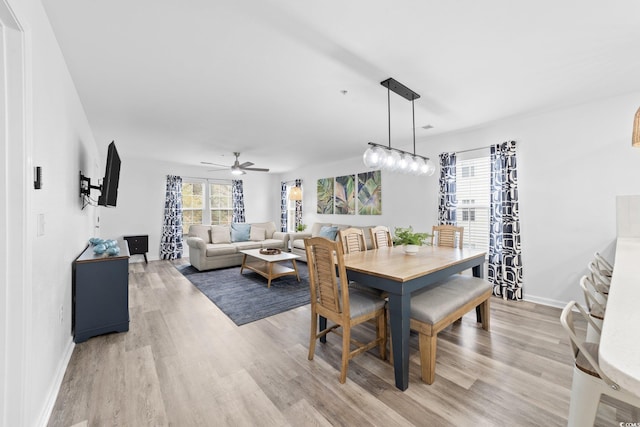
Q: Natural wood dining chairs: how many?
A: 4